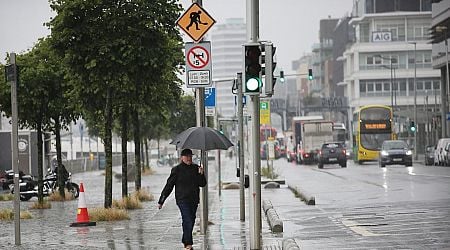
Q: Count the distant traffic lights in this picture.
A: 3